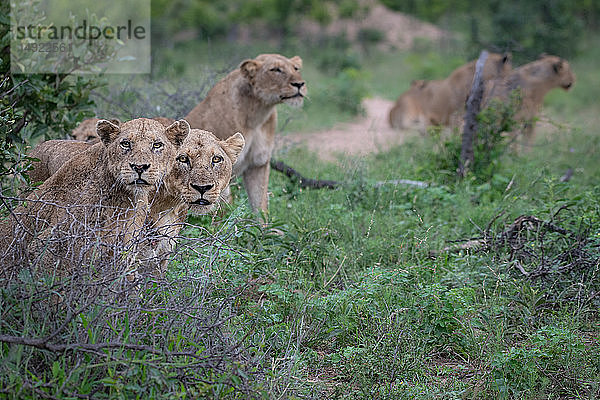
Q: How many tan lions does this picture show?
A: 6